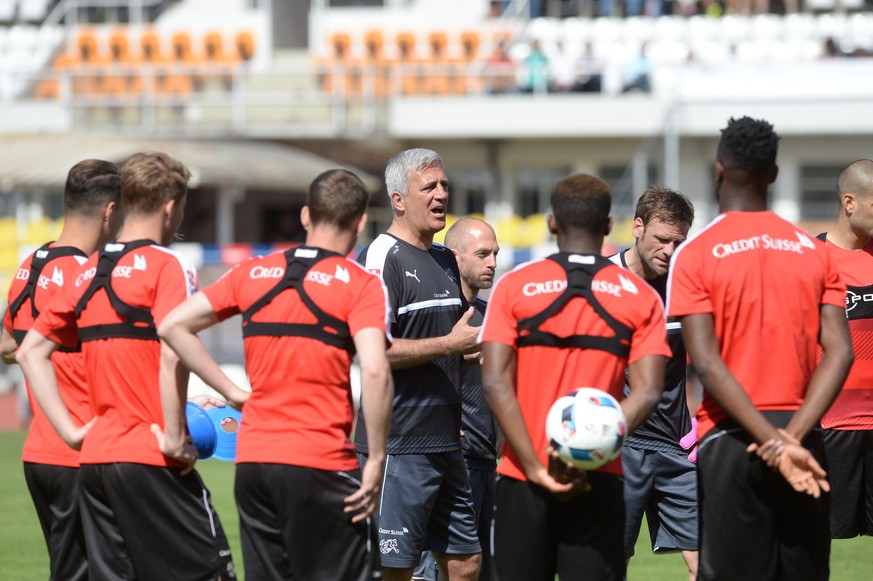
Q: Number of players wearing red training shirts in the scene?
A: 6